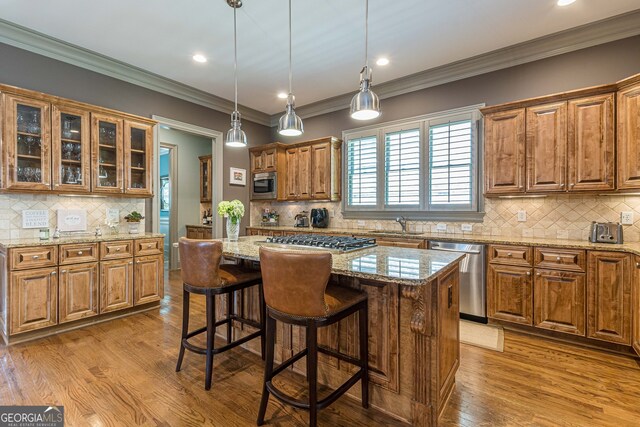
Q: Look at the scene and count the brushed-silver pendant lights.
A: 3